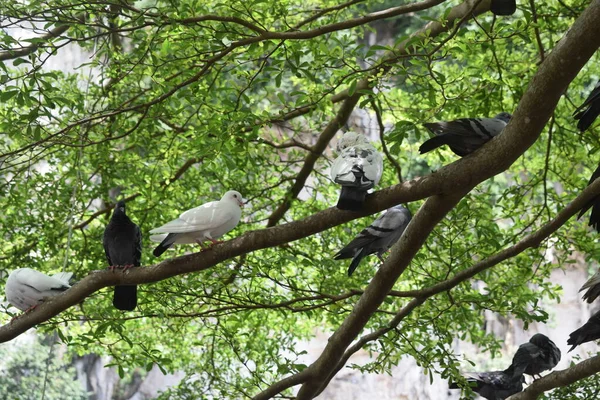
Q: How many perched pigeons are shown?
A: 13